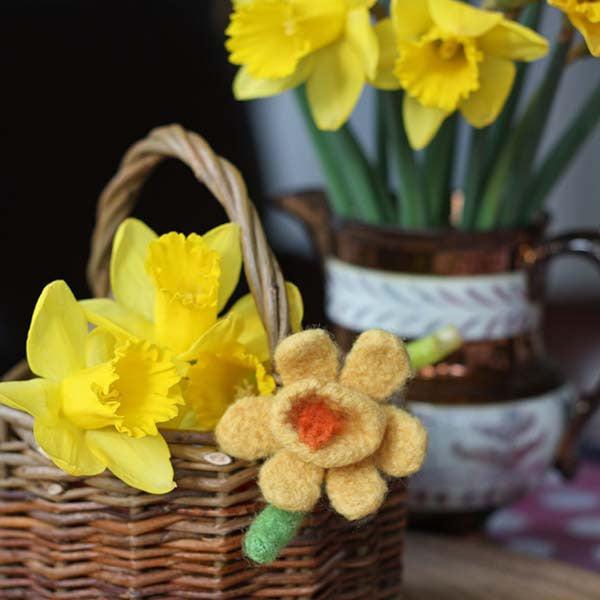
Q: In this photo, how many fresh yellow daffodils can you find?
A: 6